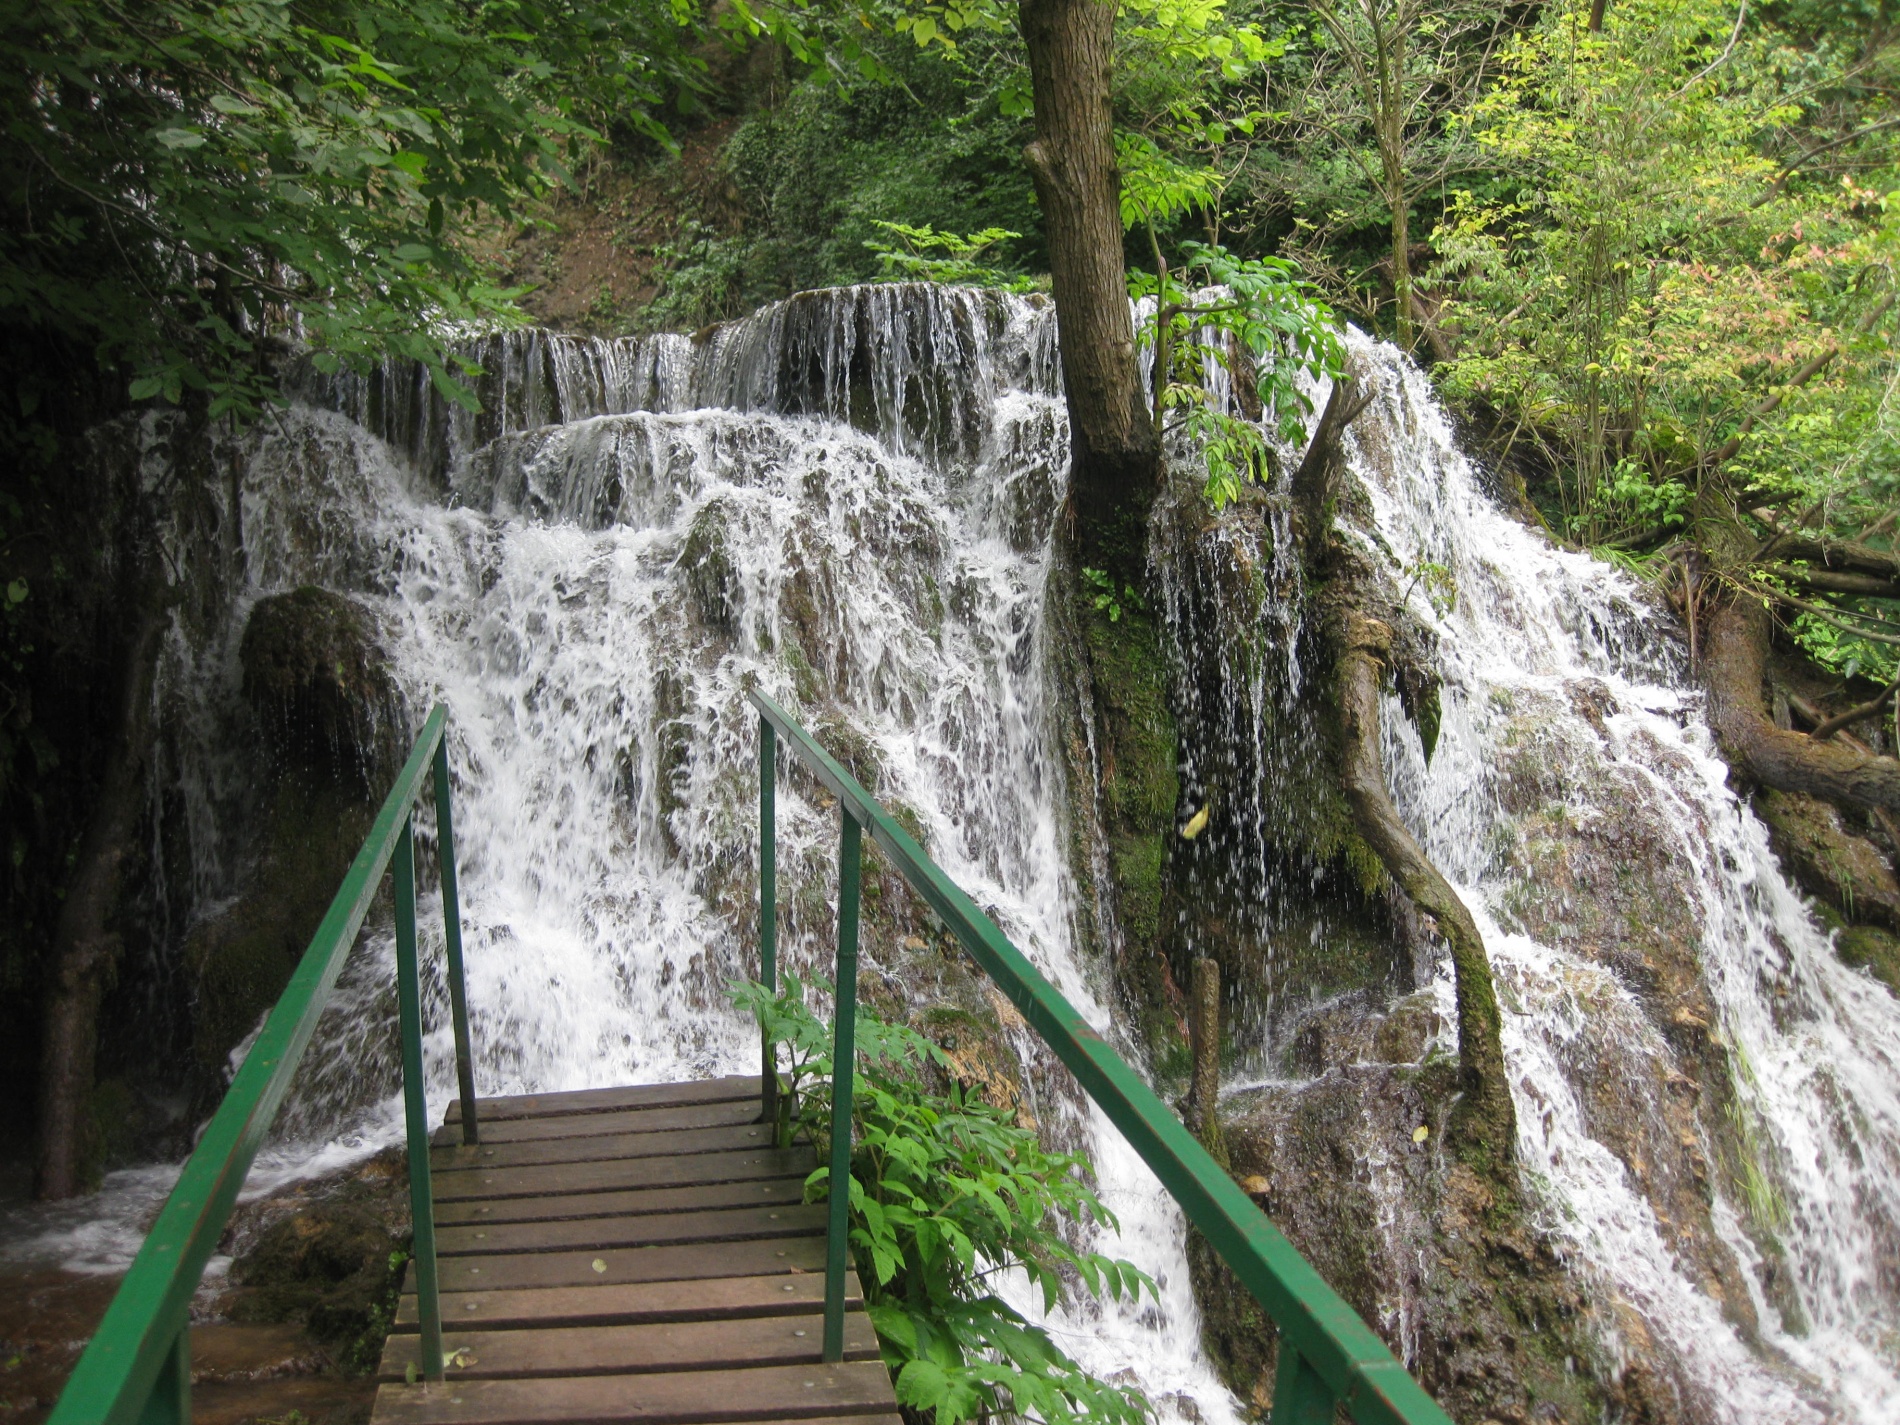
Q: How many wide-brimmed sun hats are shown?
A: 0